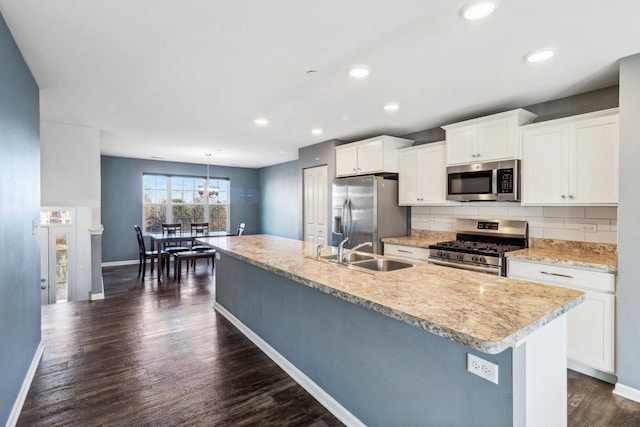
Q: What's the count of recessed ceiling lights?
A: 6